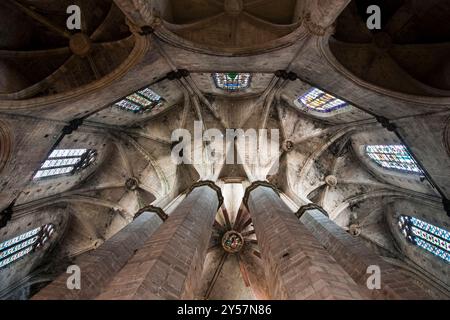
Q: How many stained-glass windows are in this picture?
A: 7